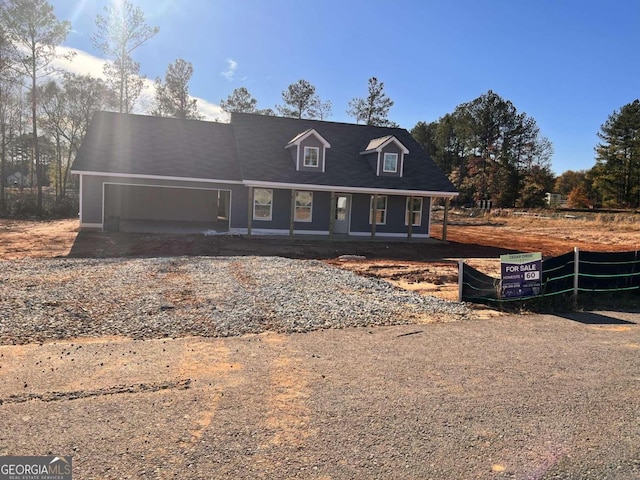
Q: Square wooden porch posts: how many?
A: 6